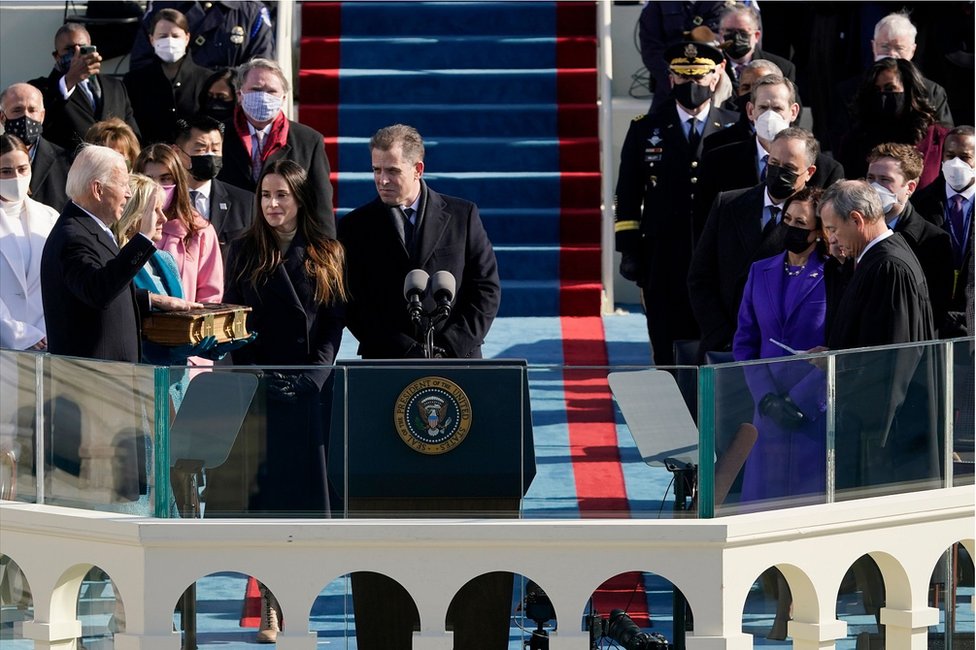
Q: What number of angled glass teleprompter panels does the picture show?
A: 2